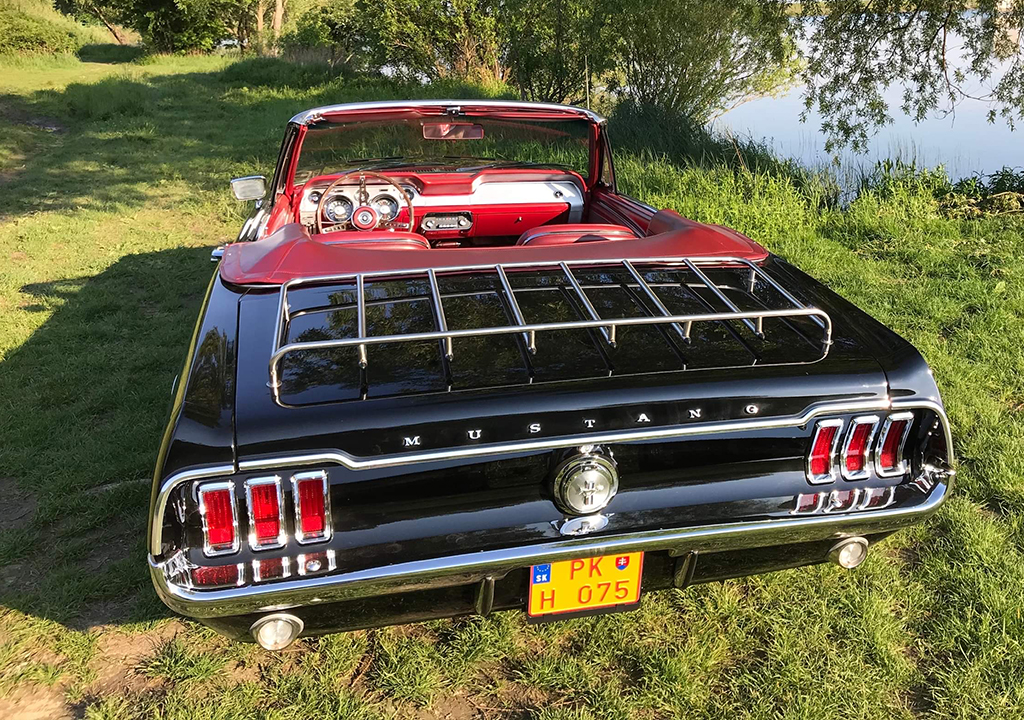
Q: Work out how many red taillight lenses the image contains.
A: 6